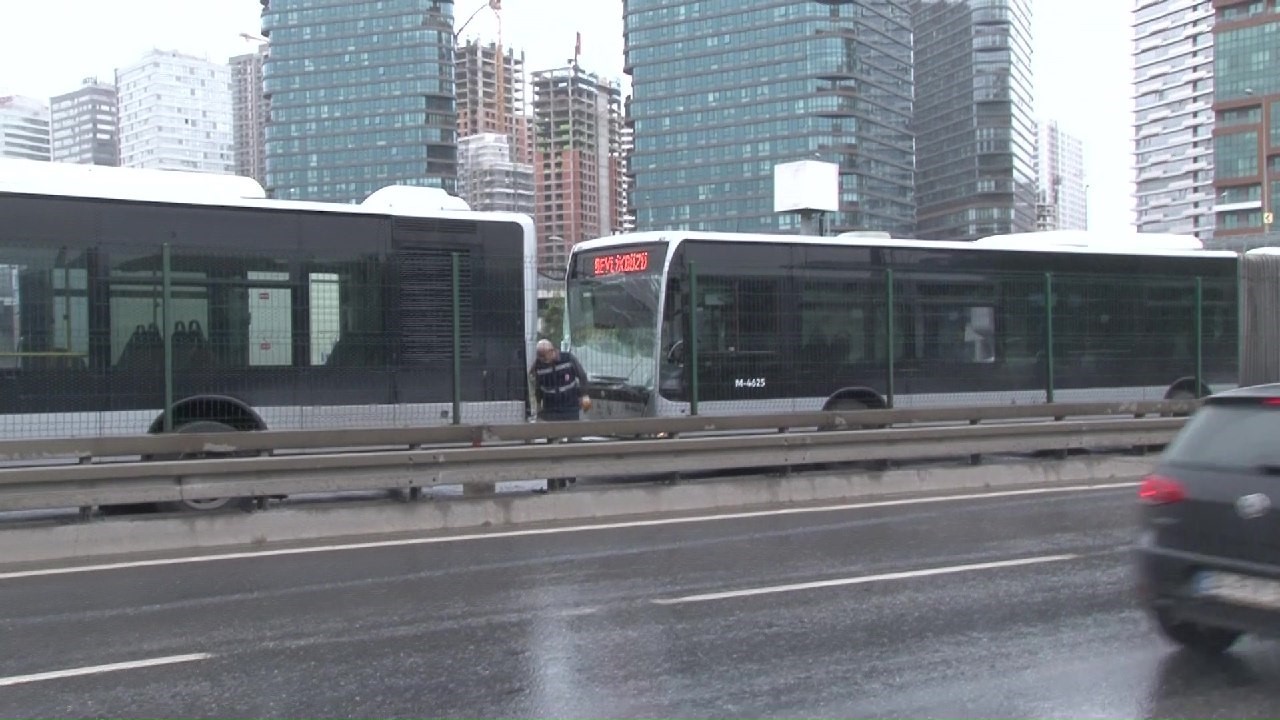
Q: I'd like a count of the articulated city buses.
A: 2